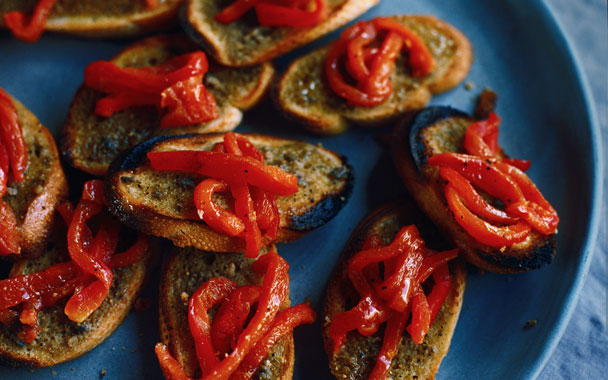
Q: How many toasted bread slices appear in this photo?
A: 10